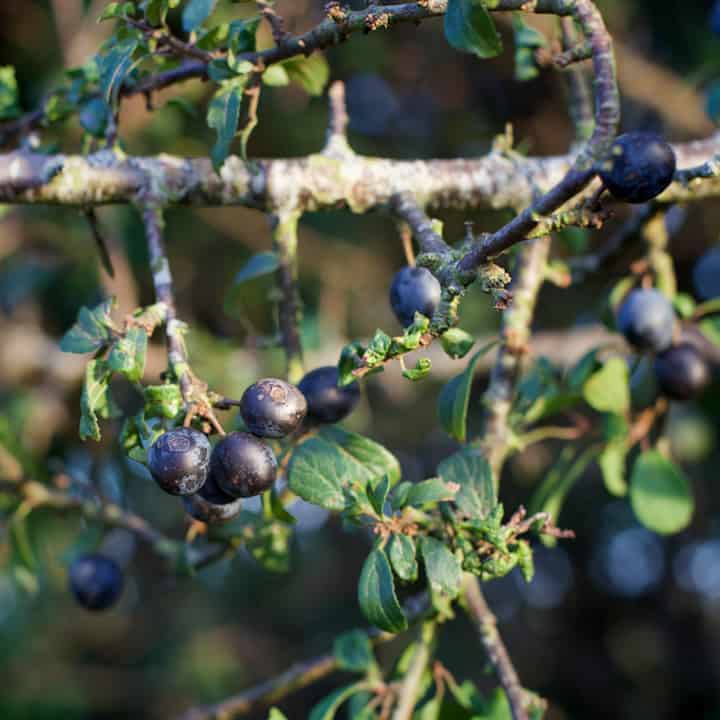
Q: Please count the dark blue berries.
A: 11